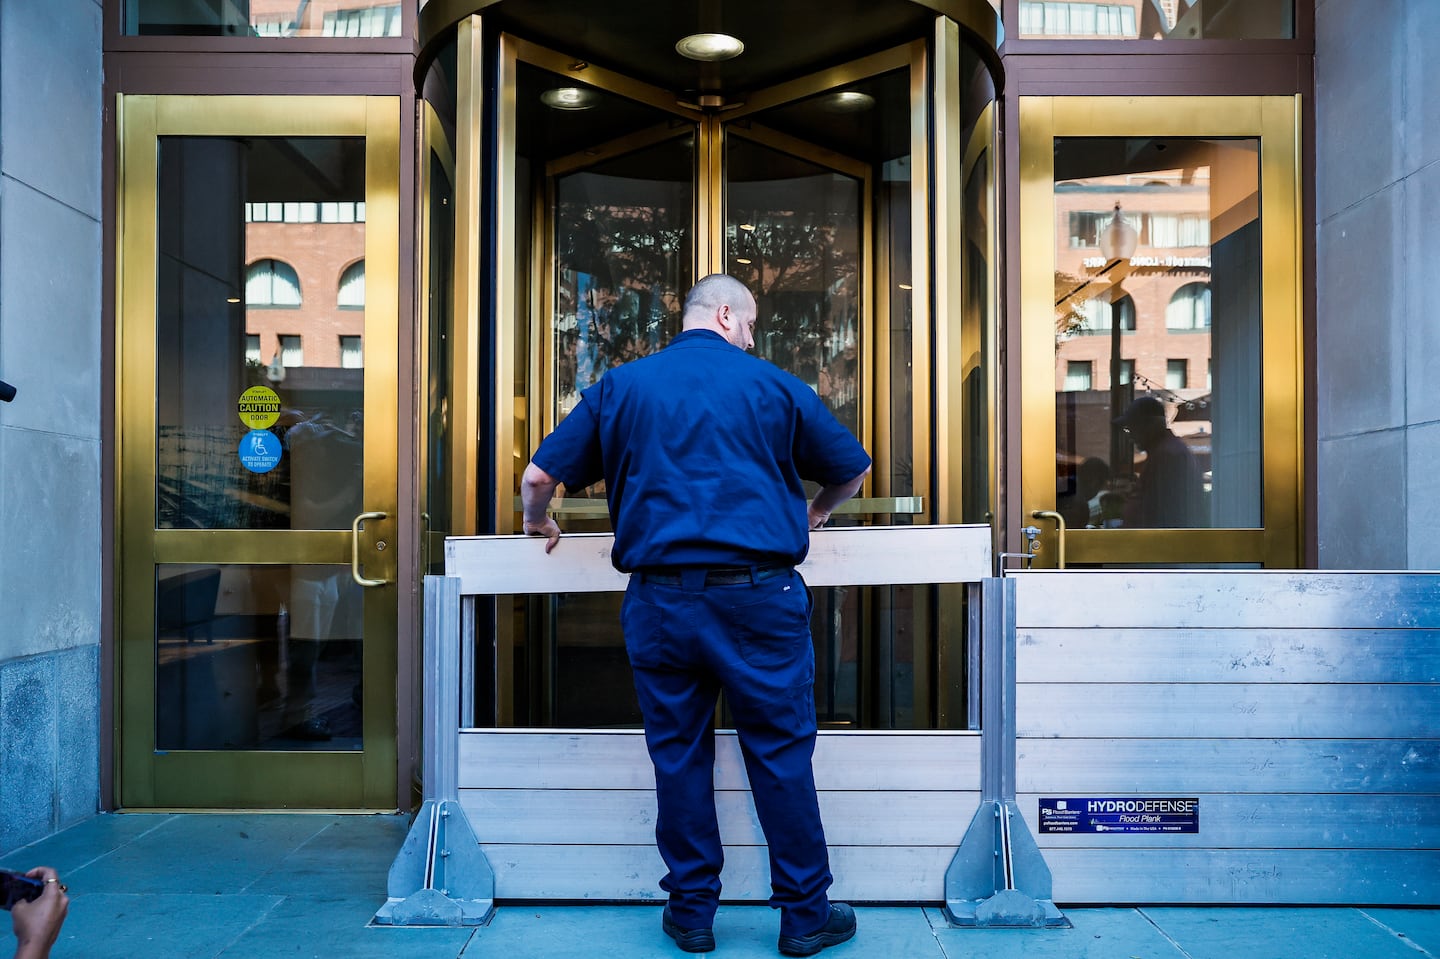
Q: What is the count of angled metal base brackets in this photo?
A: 2